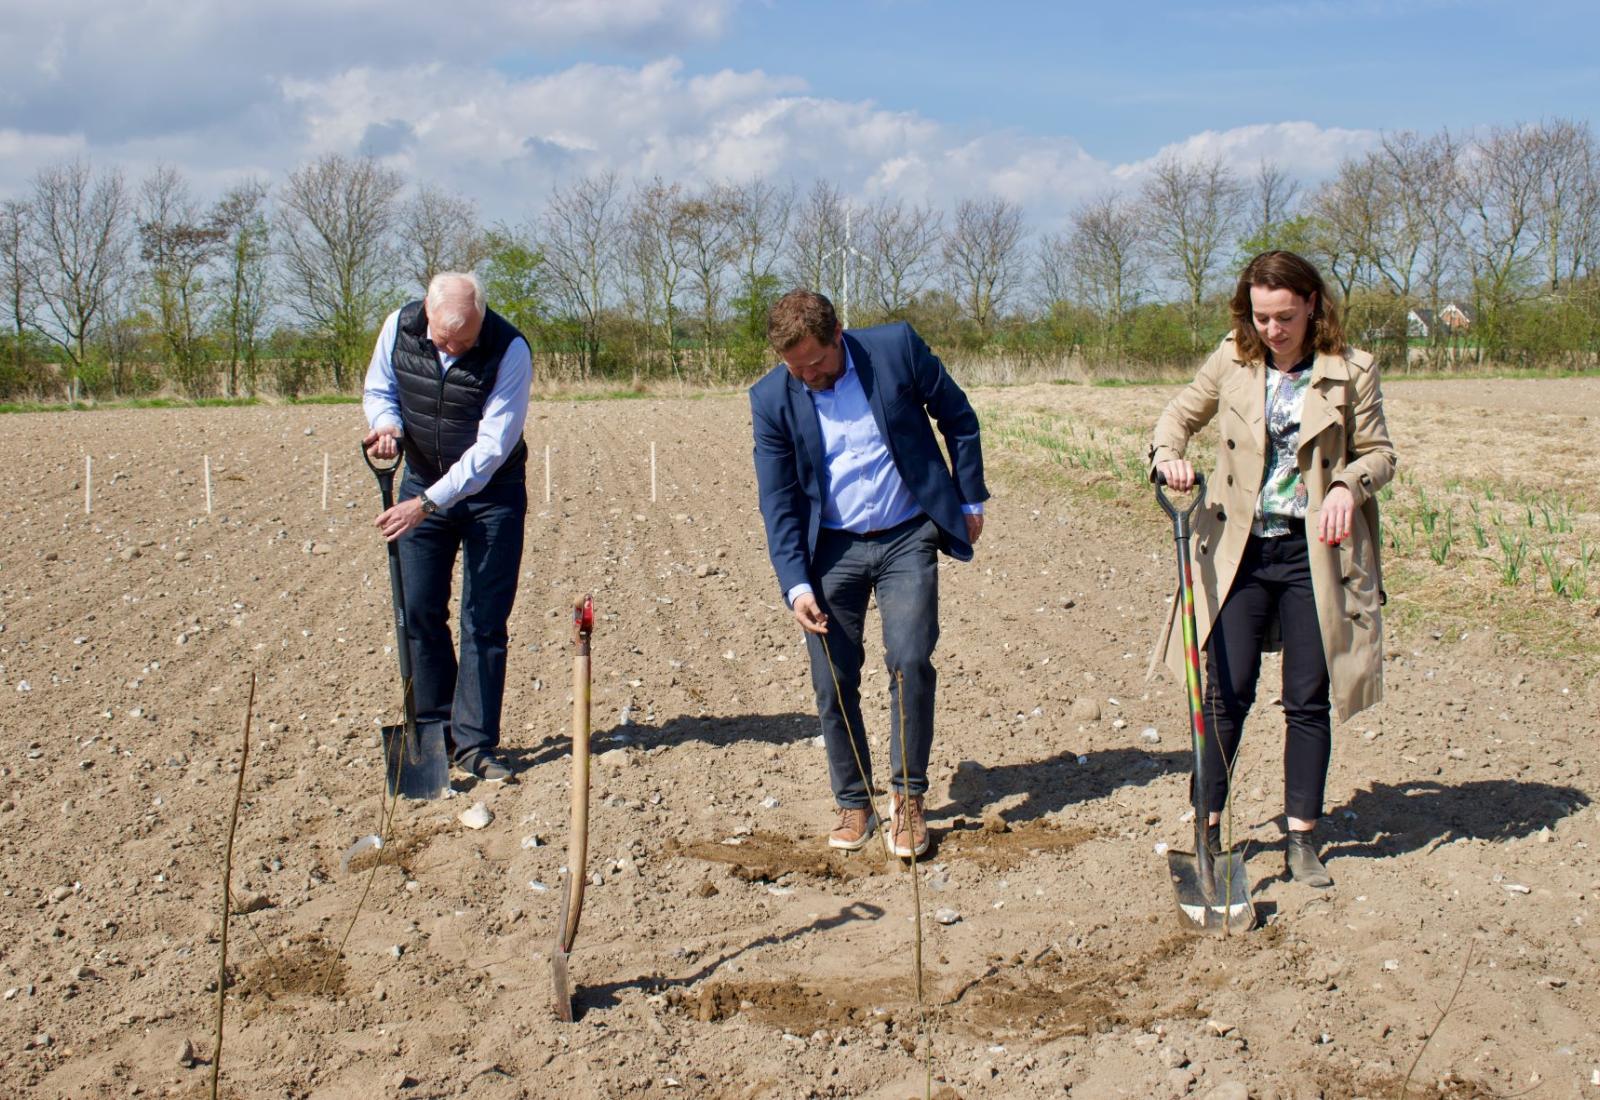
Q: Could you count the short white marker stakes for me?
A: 5